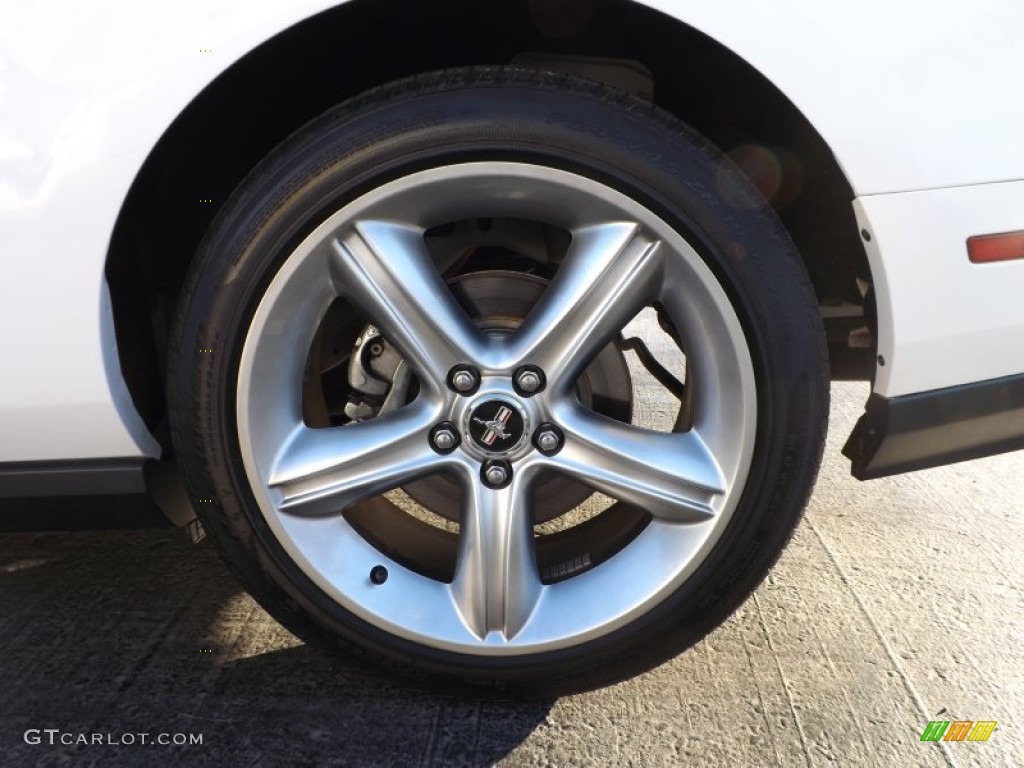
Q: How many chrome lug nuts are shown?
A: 5